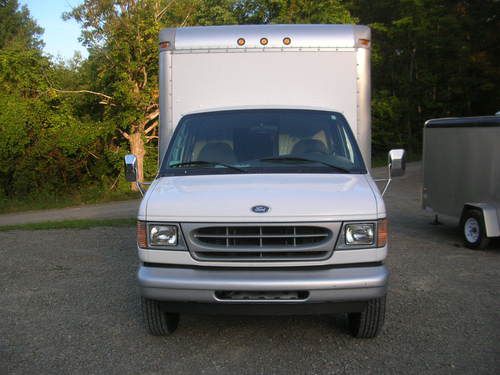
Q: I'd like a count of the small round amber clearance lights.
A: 3